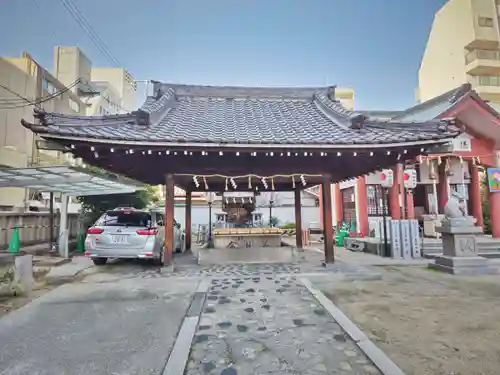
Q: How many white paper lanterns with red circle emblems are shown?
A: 2